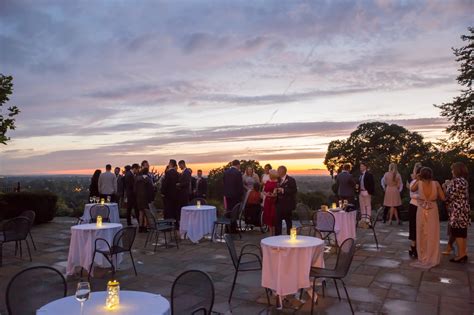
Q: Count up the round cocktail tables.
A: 6